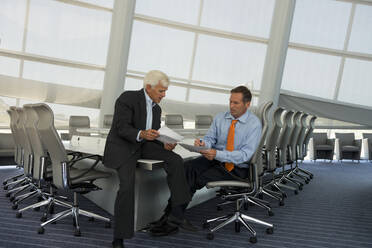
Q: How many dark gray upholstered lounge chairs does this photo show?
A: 3